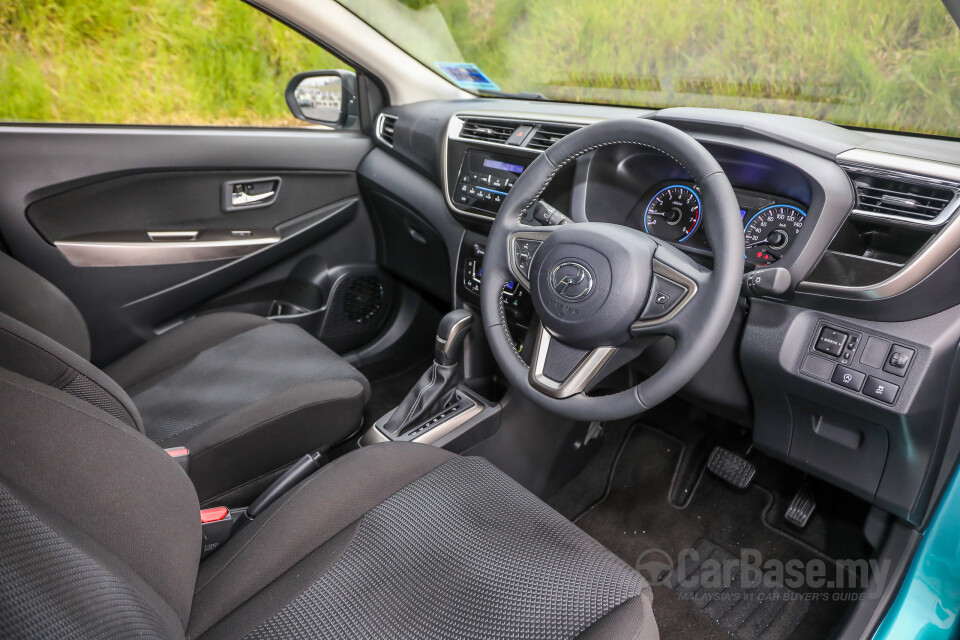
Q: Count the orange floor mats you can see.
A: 0